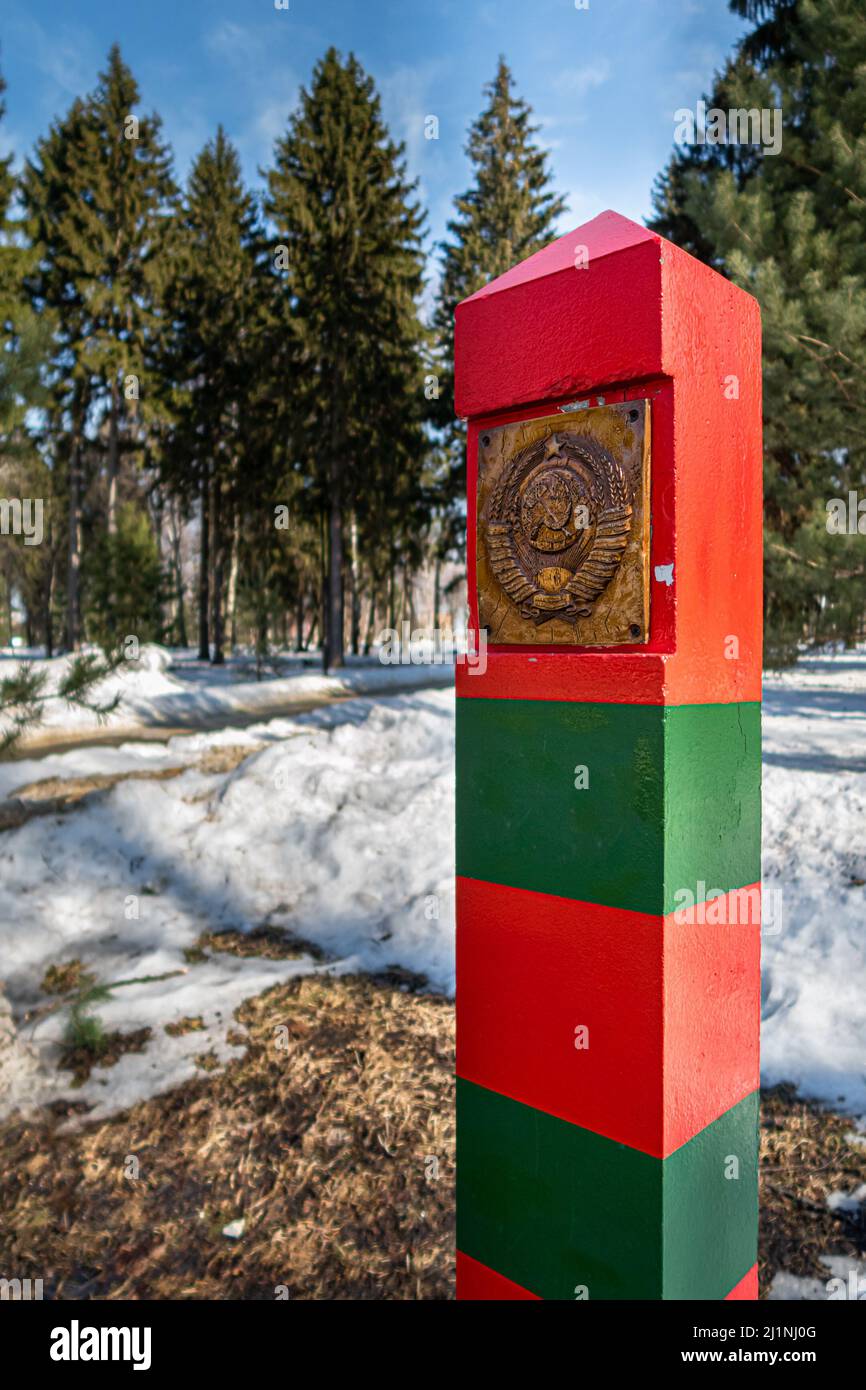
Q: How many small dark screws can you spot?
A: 4